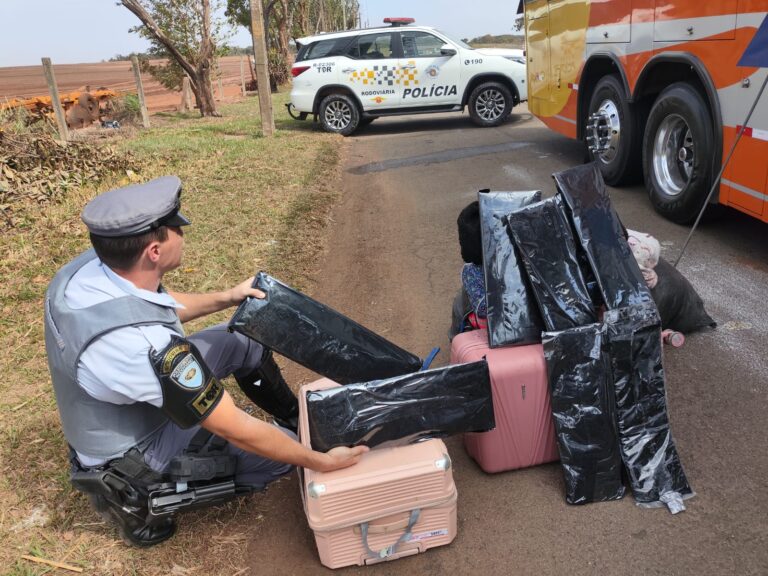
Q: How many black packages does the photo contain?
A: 7